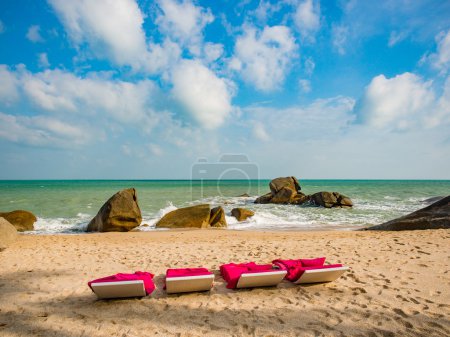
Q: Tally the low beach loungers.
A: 4